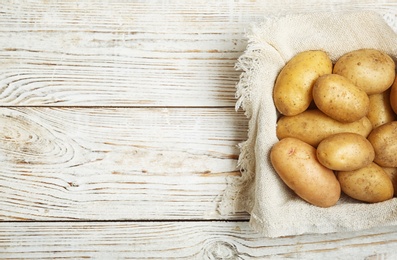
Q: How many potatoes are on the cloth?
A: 11